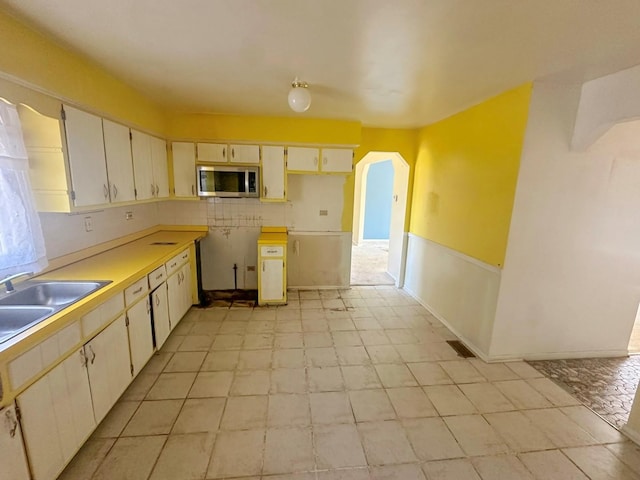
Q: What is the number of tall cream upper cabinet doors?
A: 6